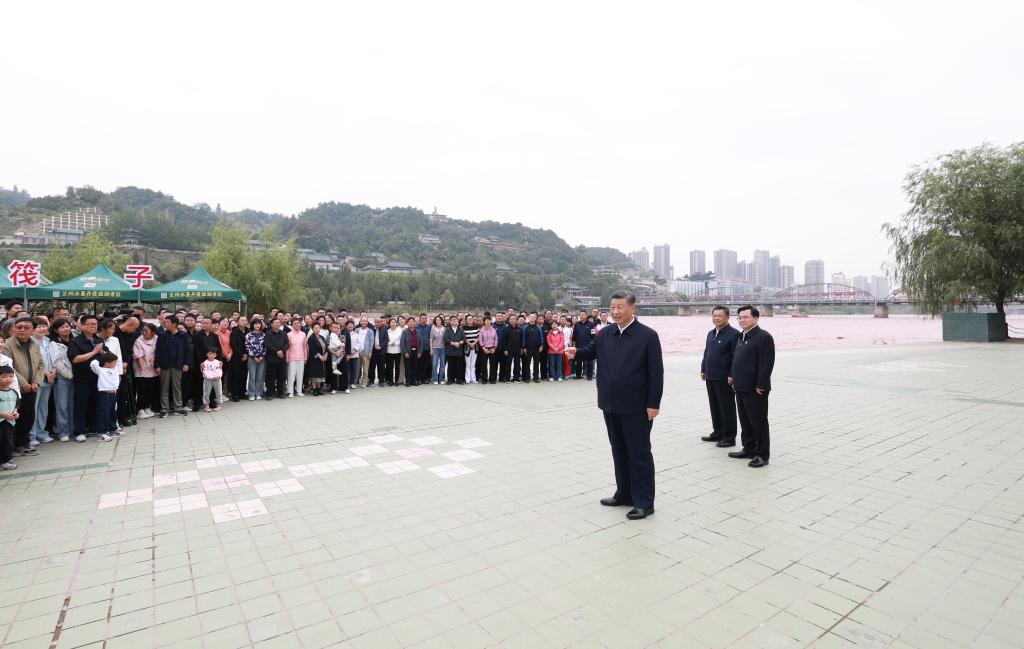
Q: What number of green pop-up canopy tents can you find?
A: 3